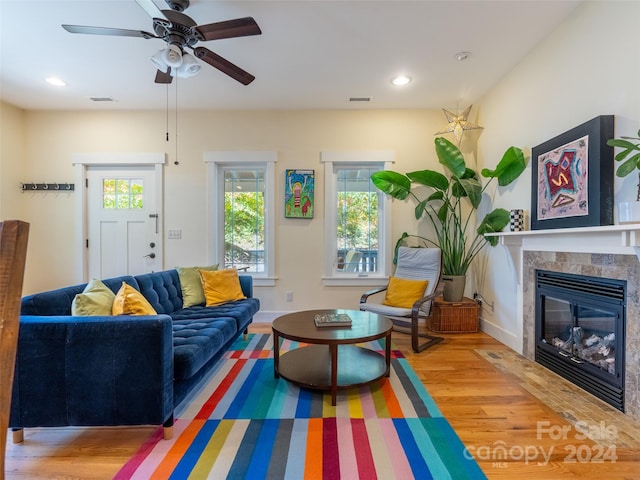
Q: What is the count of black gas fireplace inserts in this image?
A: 1